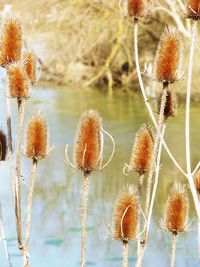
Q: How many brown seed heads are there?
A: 14